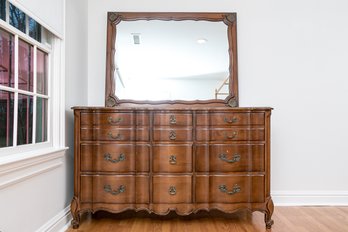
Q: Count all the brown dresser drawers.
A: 12